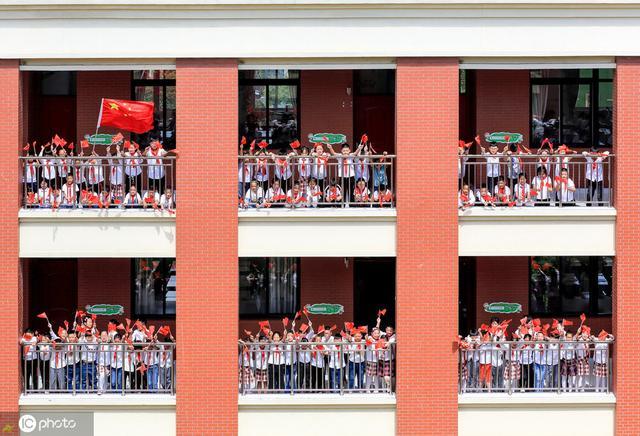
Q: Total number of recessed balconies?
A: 6